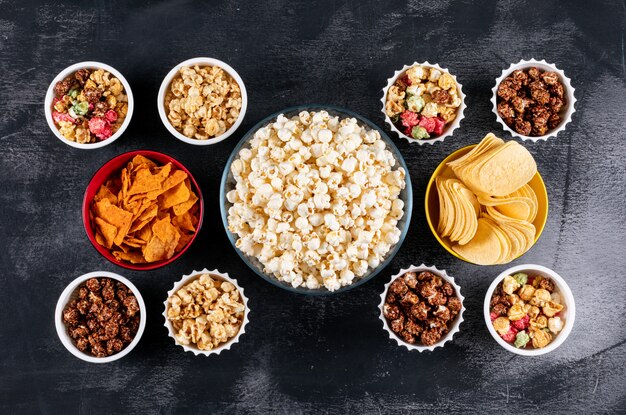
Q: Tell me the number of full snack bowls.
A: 11